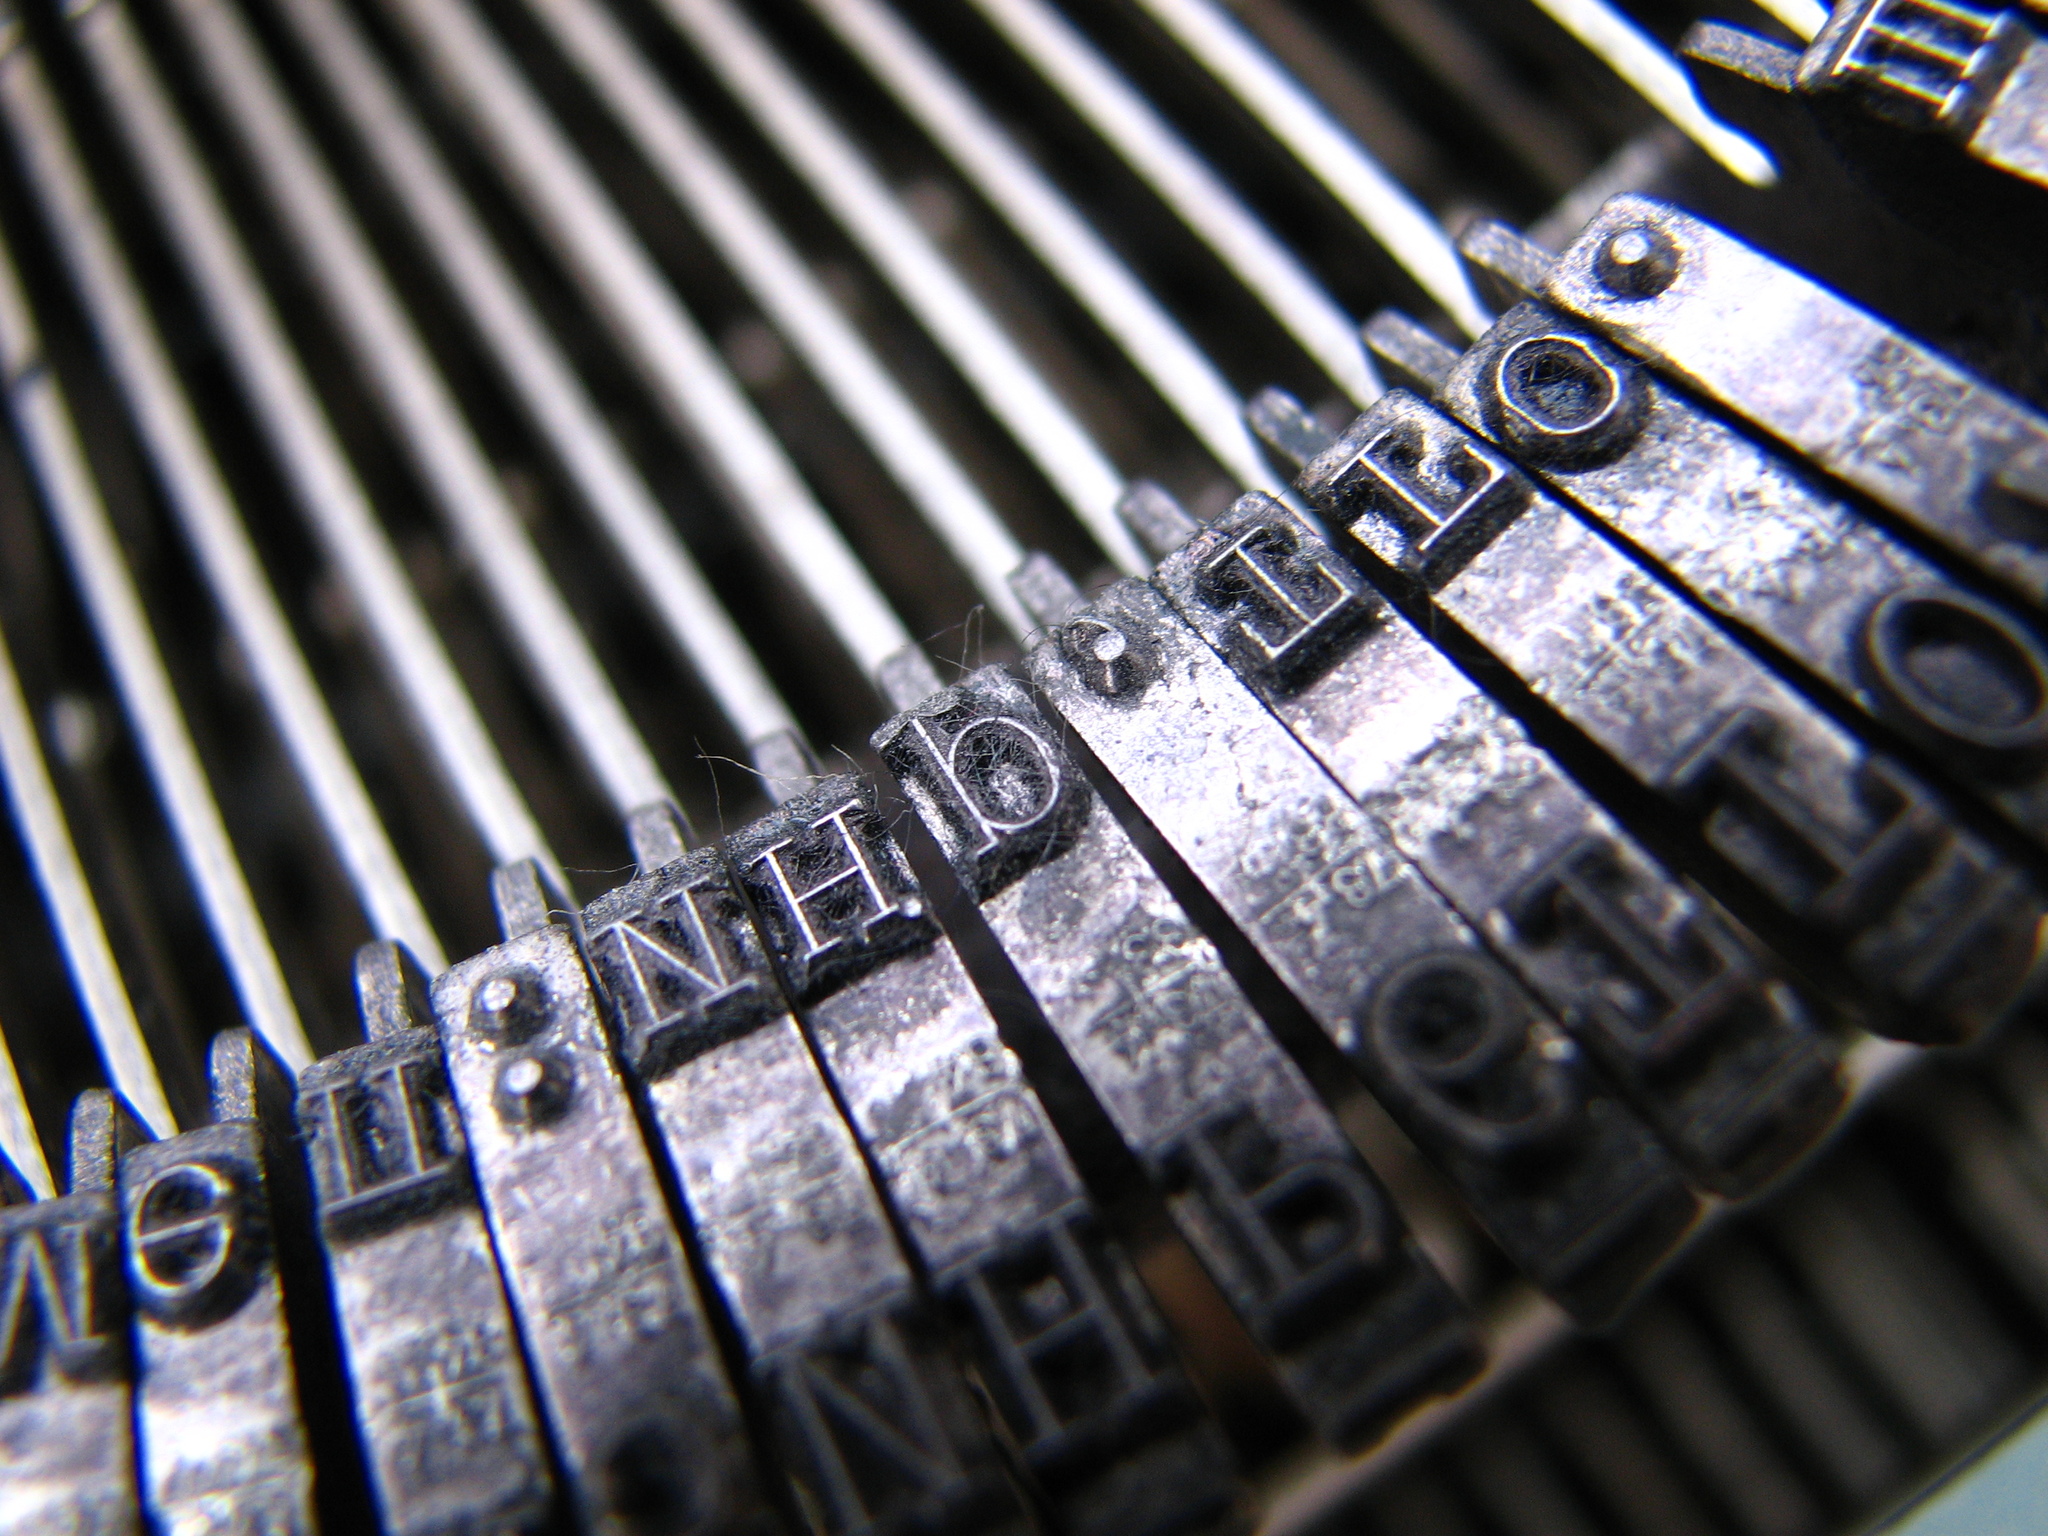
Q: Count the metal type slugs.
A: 13